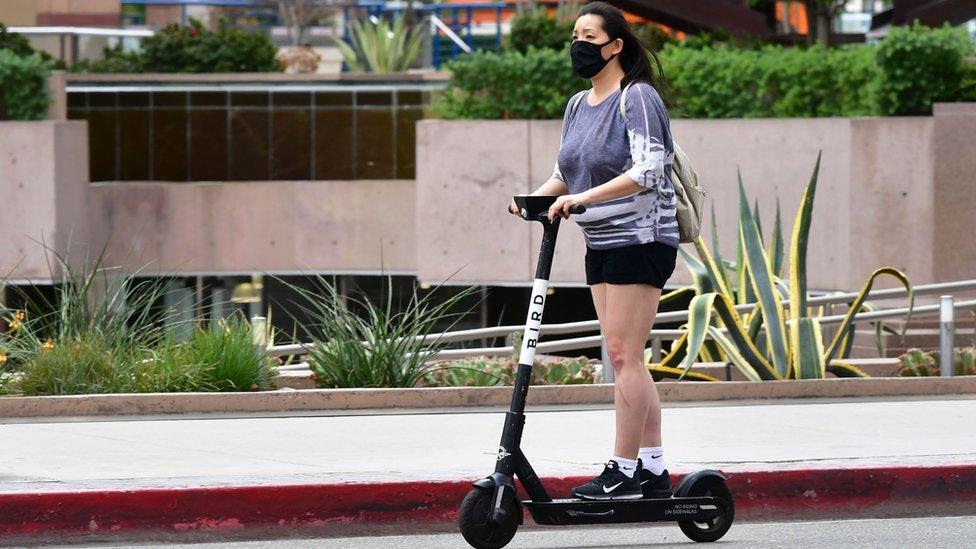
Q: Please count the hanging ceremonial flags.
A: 0